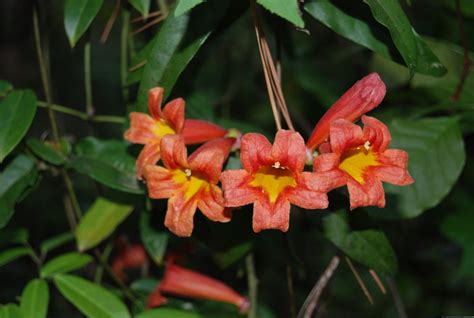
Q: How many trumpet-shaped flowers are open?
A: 4